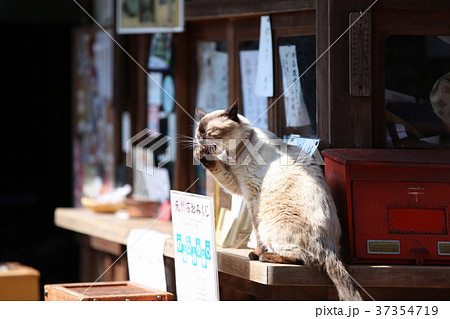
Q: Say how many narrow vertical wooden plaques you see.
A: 1